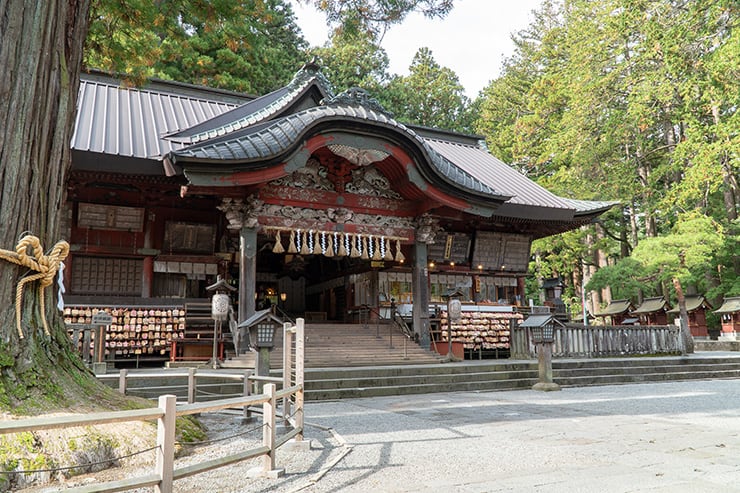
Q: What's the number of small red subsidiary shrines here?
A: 4